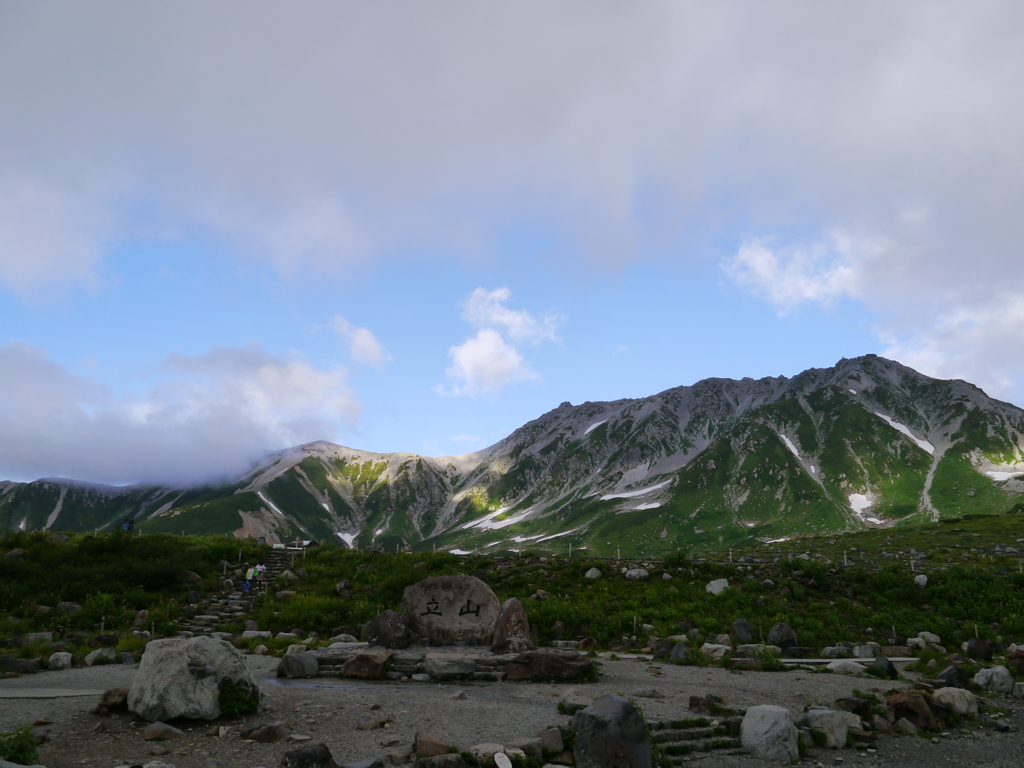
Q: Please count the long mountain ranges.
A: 1